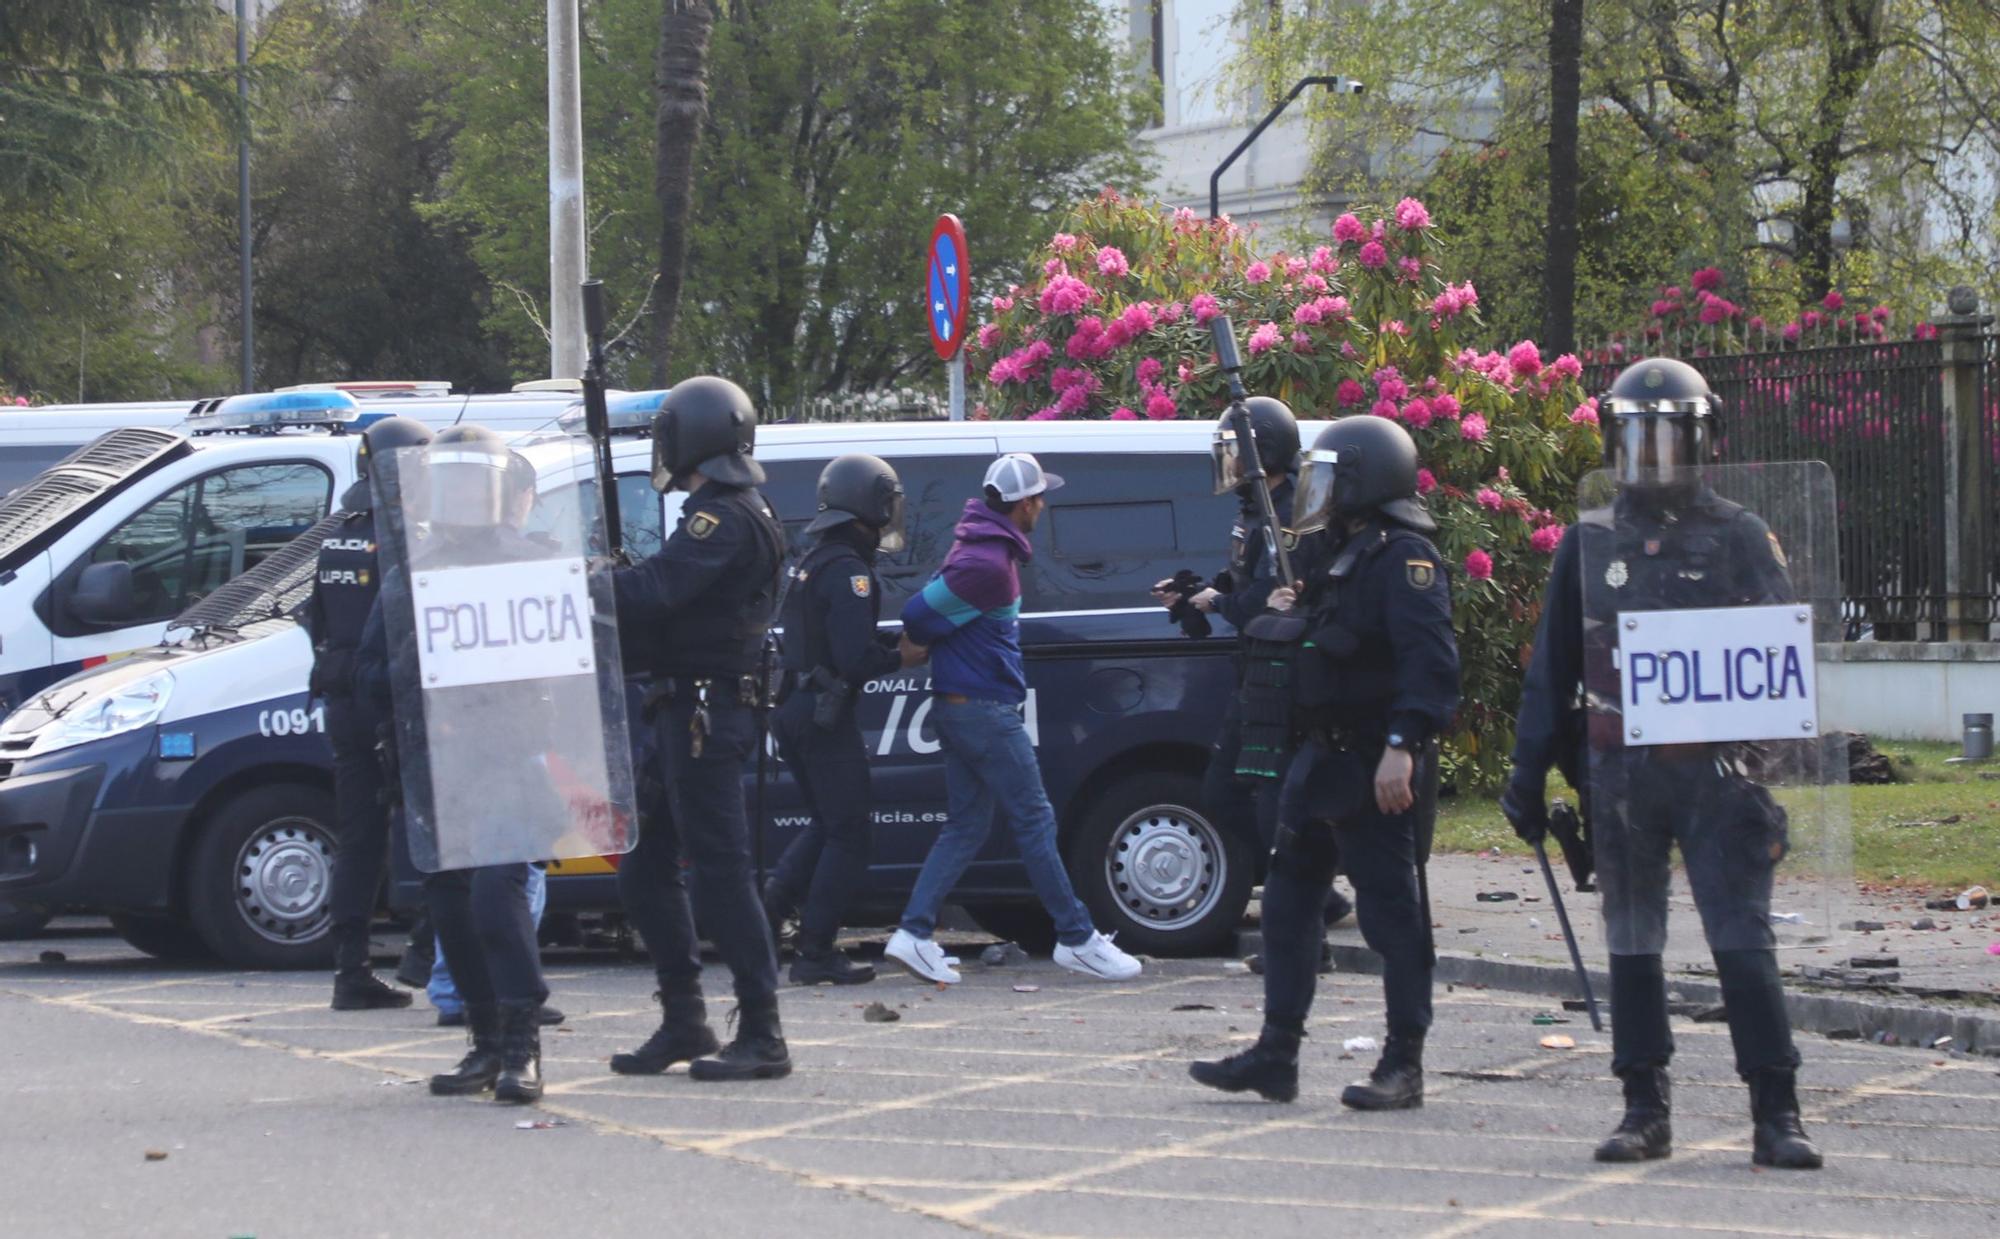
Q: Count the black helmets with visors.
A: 7